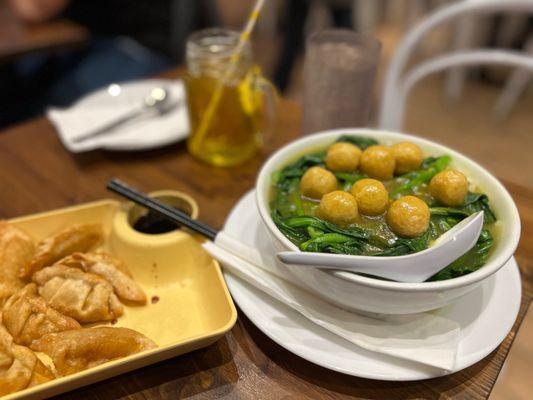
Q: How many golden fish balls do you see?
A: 8